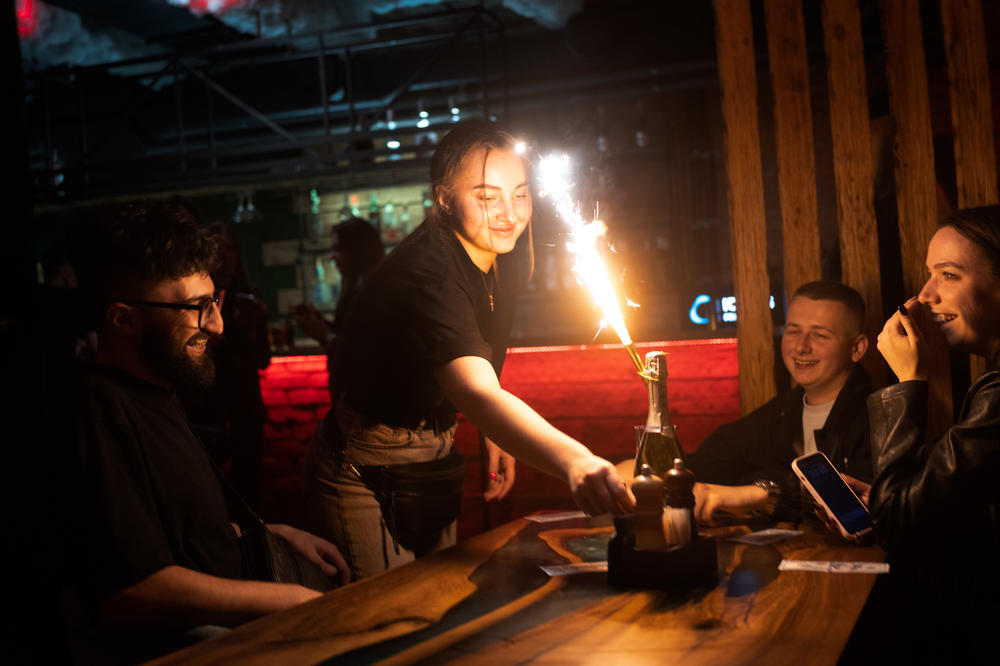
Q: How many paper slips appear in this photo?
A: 4